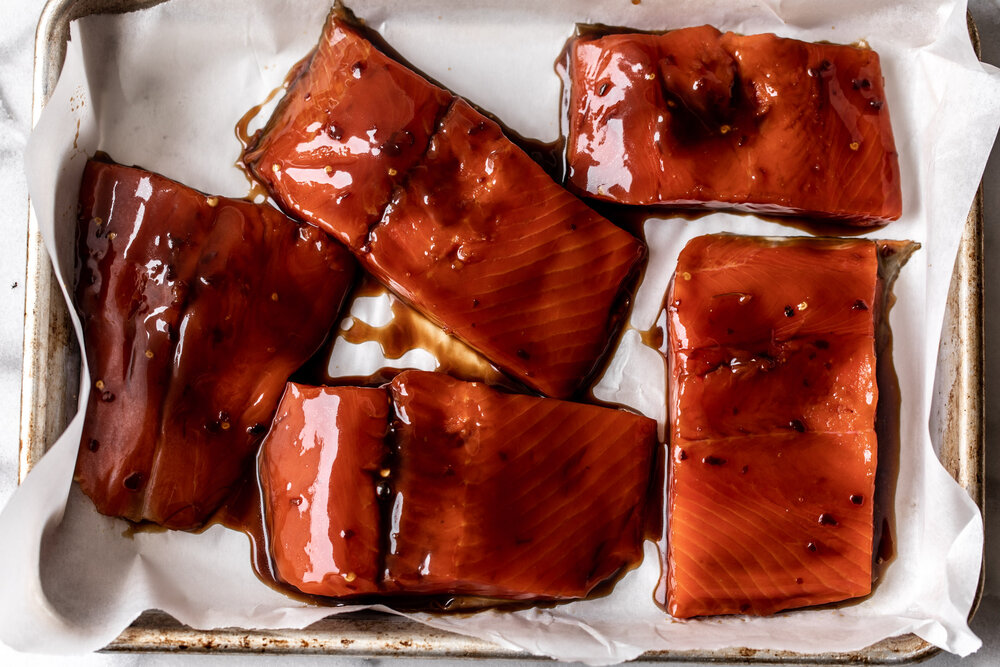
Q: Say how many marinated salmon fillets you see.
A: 5